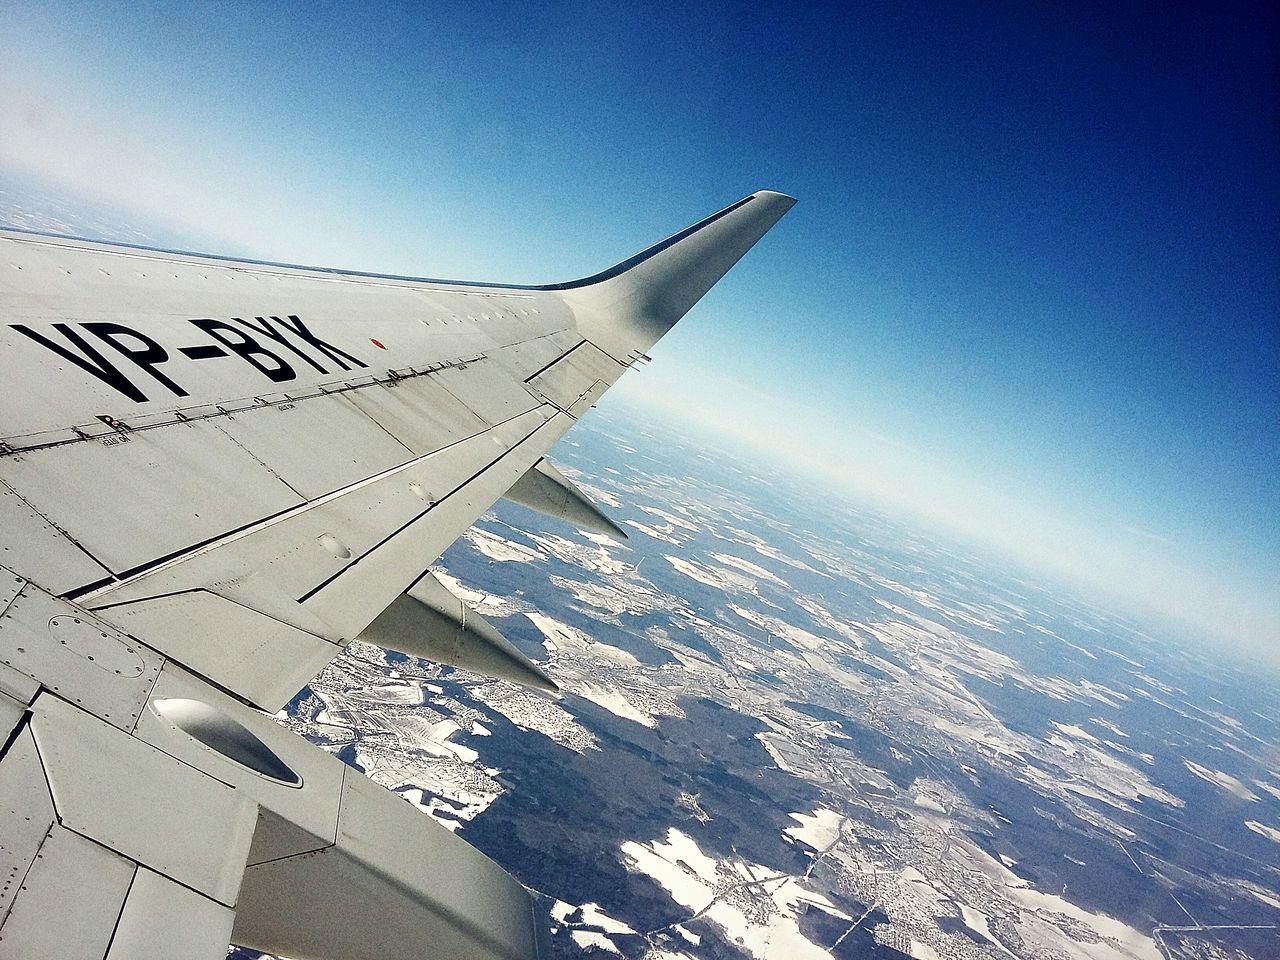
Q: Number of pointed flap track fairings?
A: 2